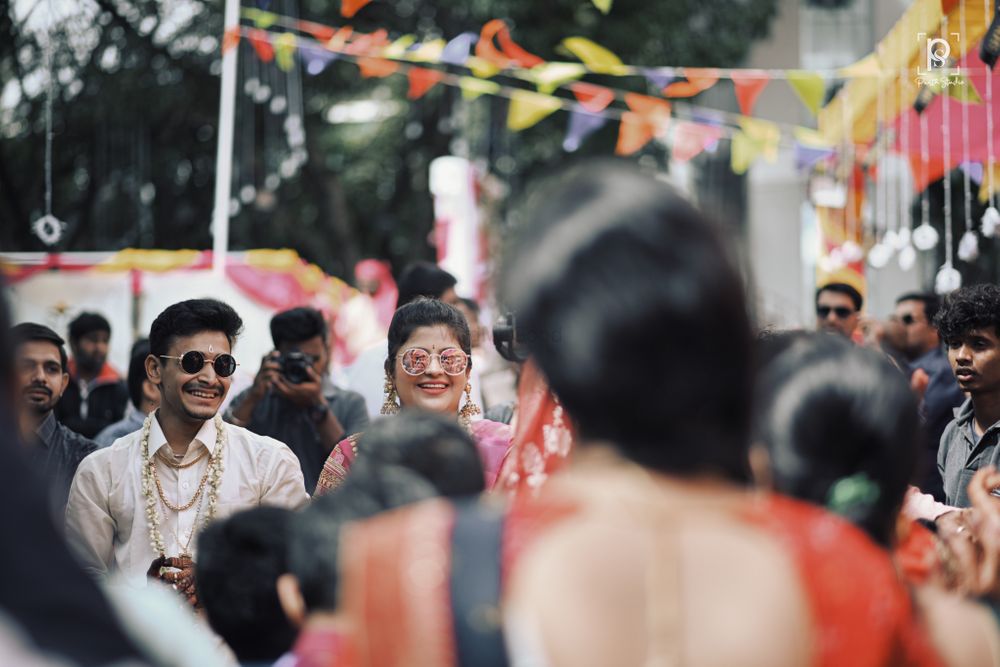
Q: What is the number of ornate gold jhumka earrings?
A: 2